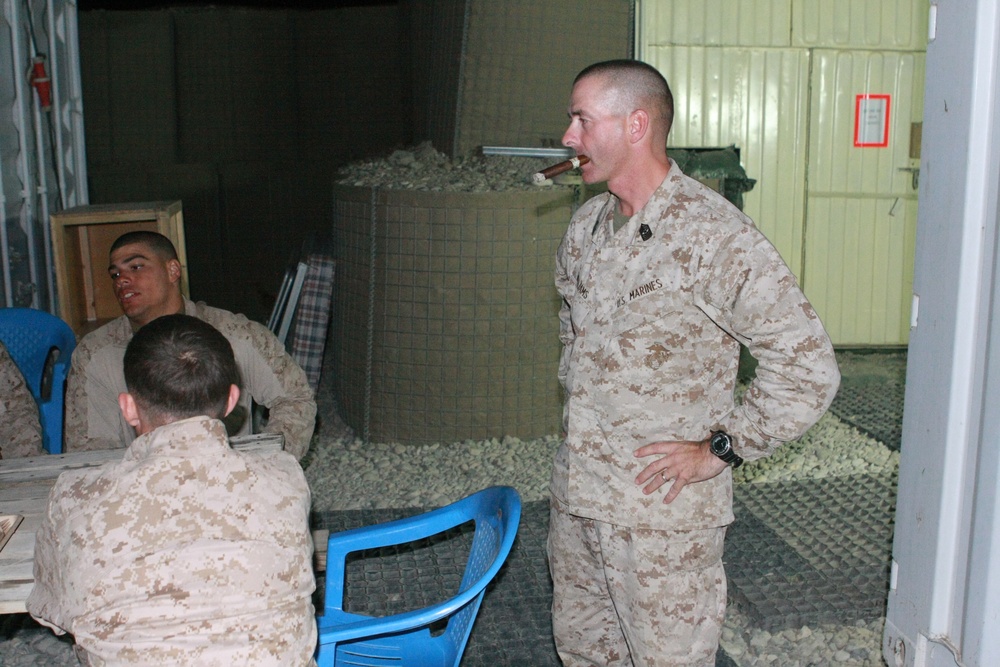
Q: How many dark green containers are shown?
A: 1